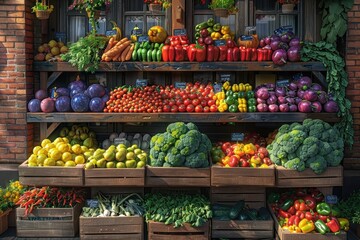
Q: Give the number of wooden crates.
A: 10